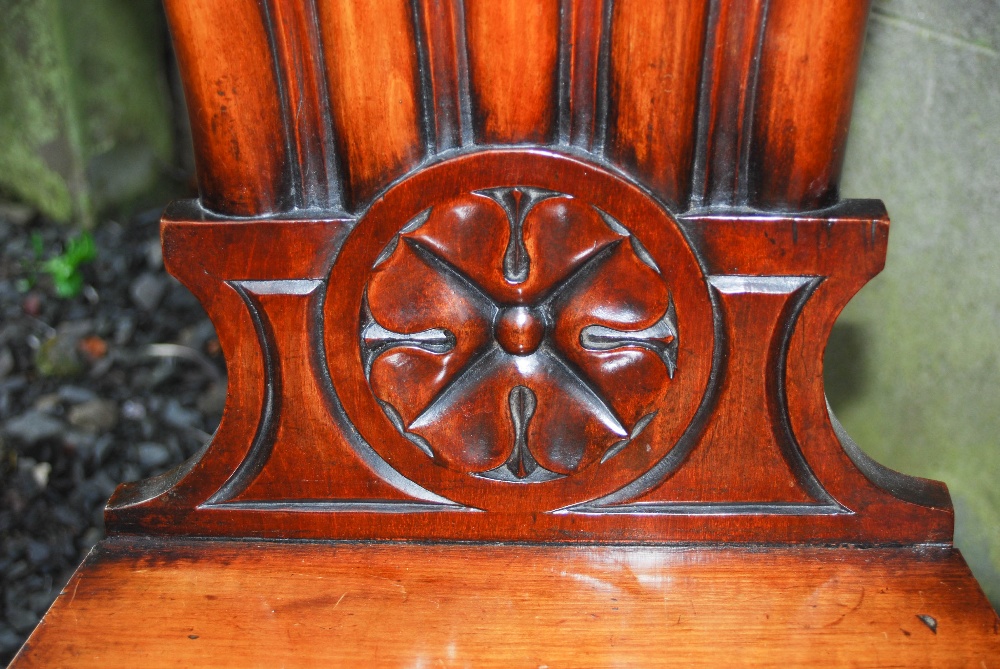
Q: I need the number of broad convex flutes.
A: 5